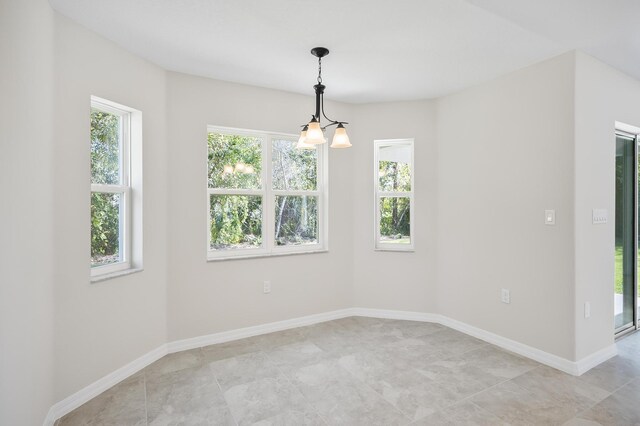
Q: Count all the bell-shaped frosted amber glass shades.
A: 3